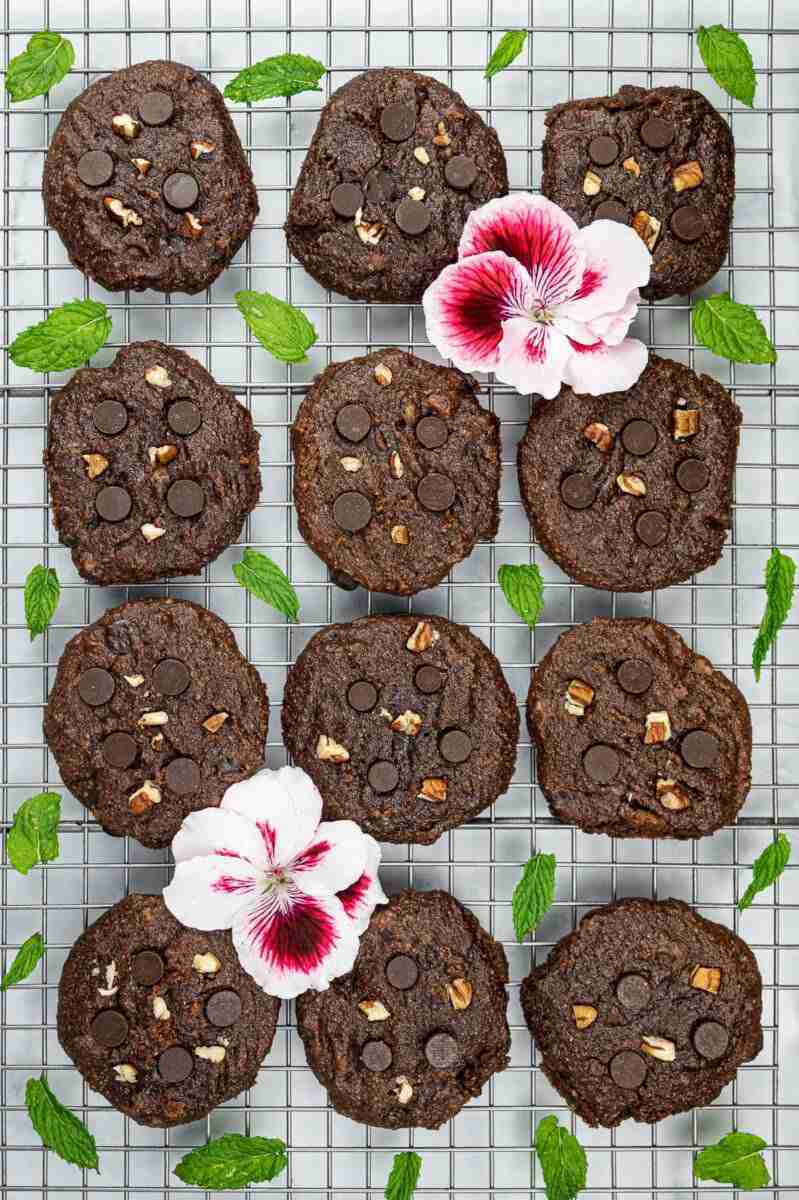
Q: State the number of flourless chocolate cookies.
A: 12